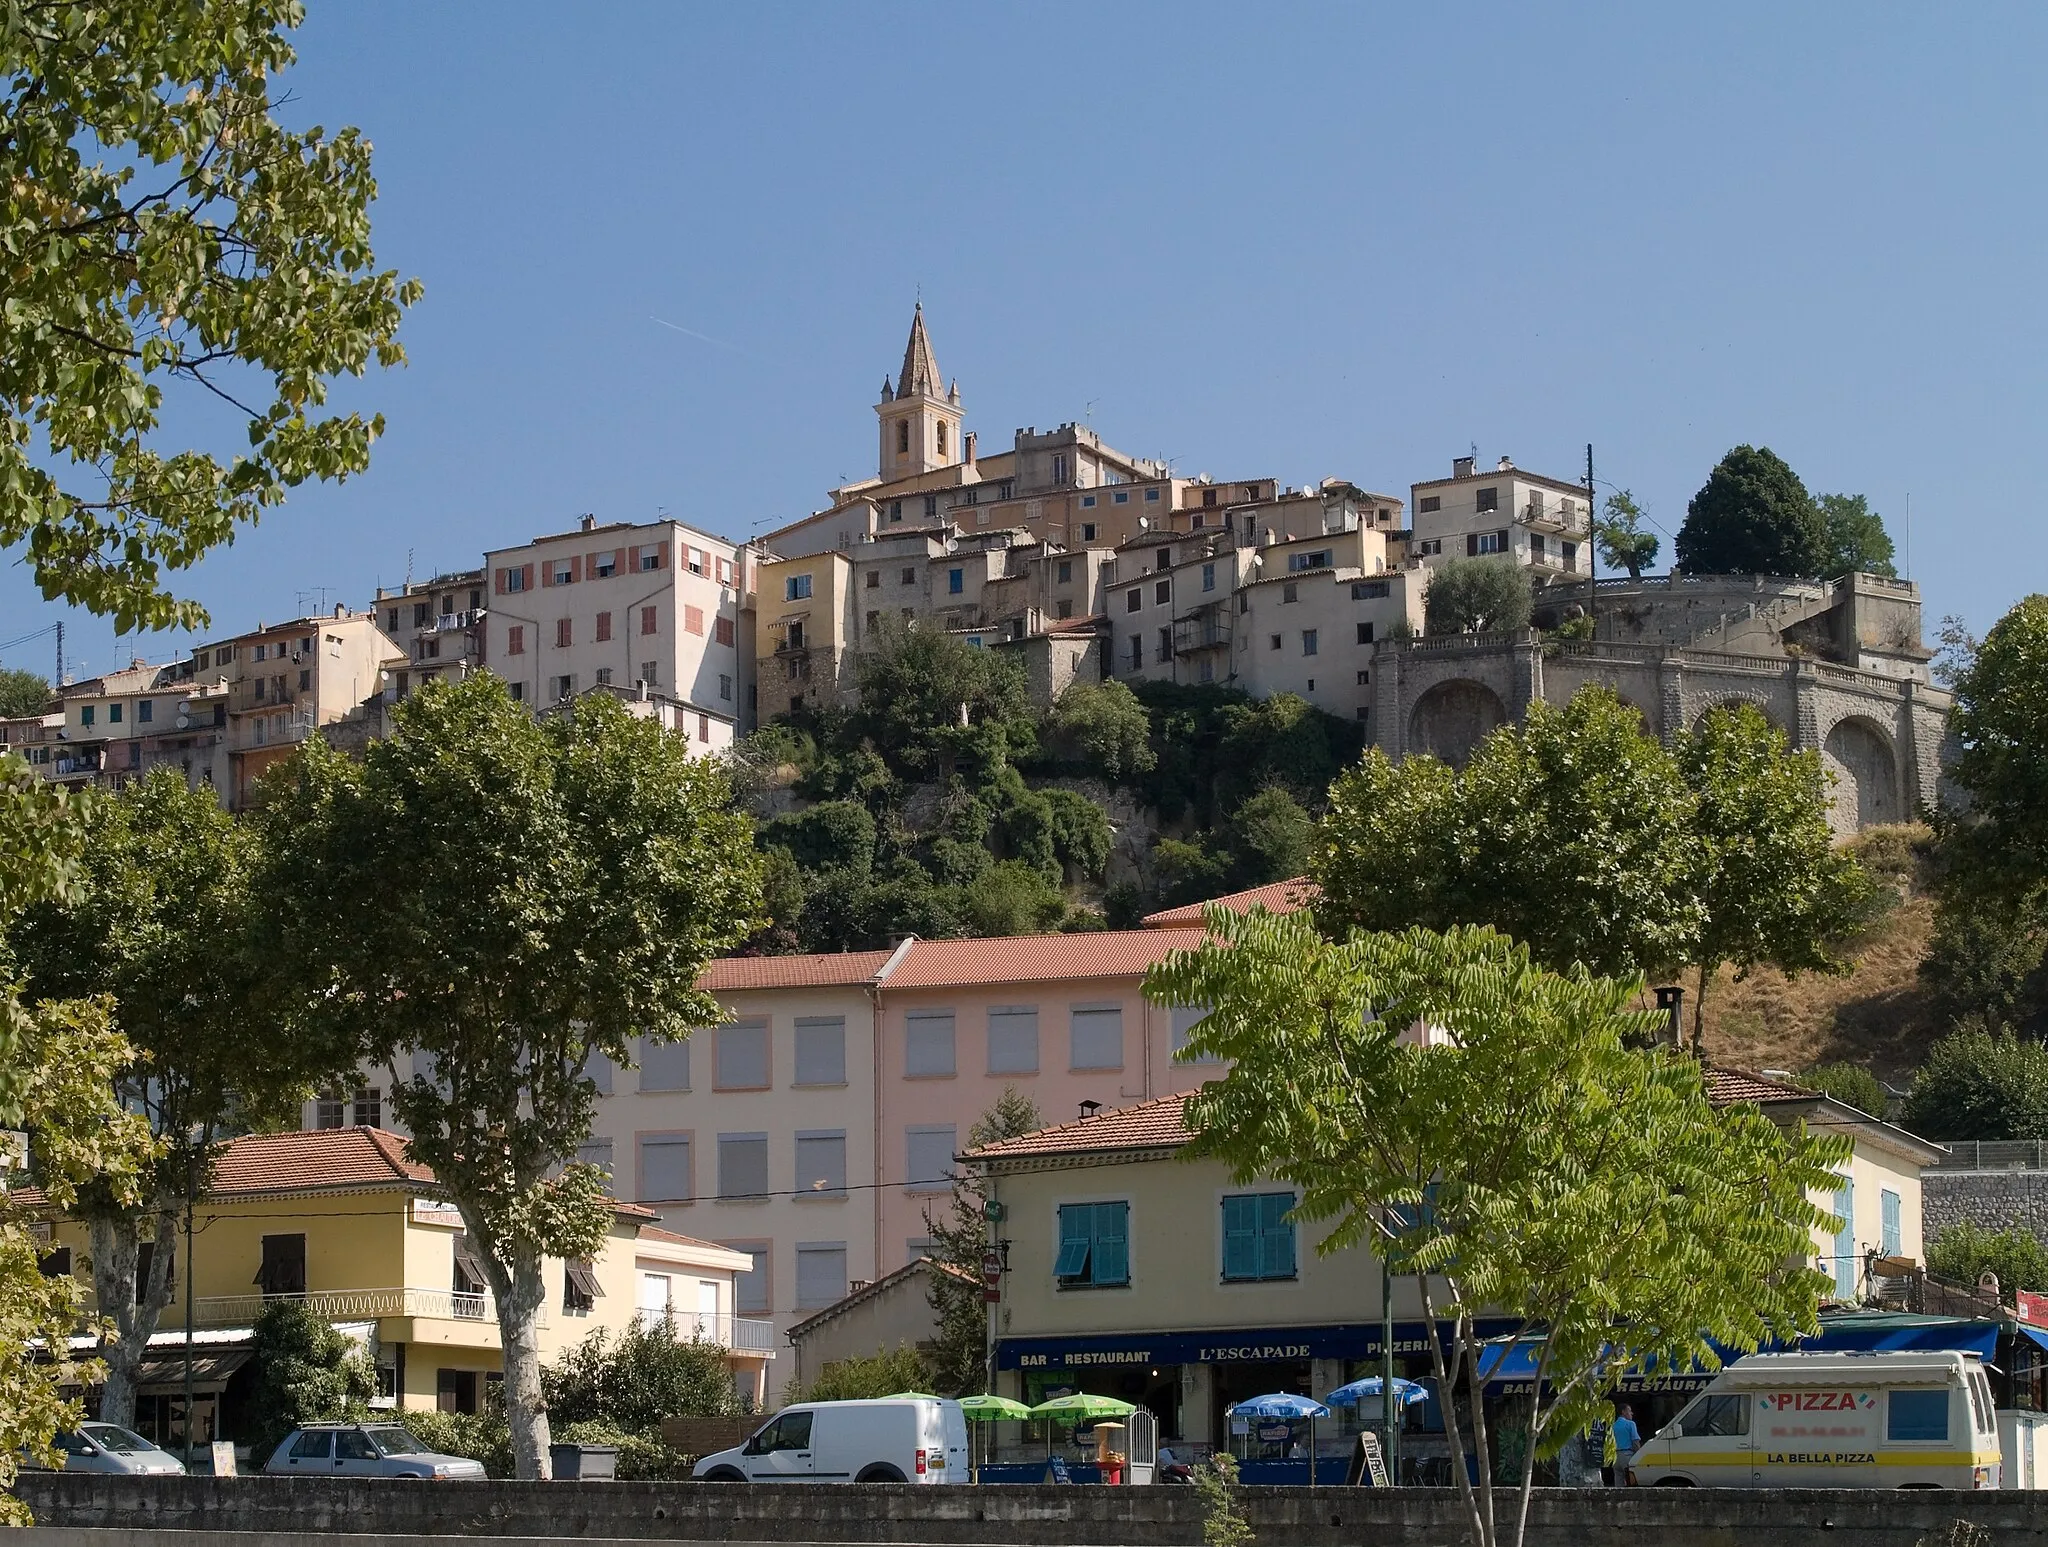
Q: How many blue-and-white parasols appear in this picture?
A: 2